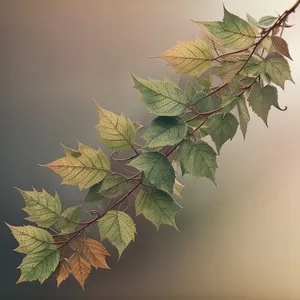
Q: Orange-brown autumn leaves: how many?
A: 3